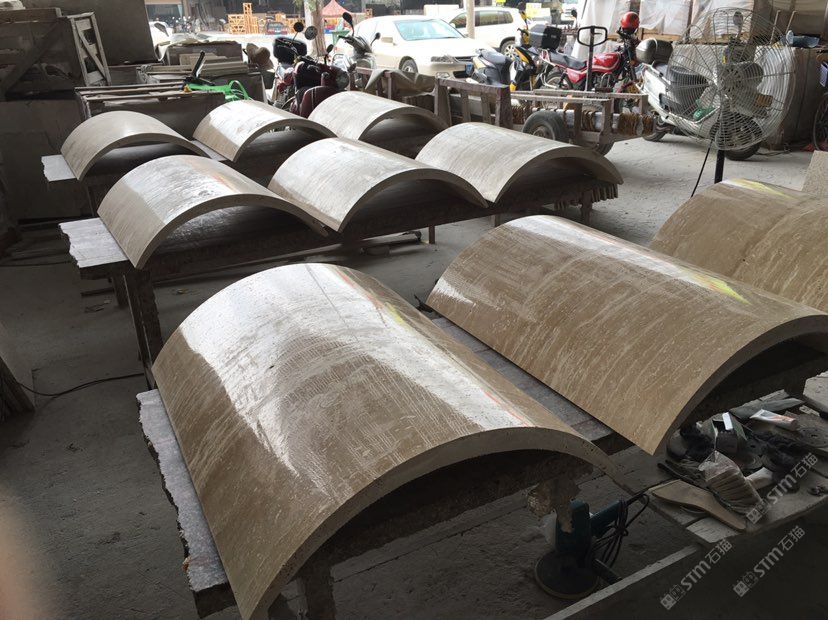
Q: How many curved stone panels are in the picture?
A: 9